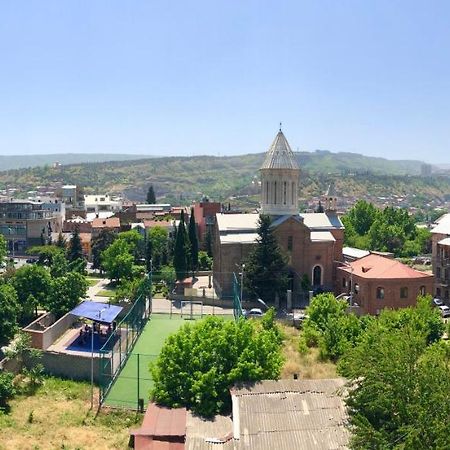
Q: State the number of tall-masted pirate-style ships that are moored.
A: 0